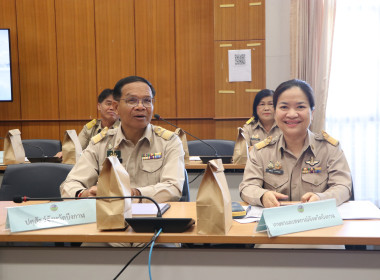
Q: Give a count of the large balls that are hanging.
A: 0